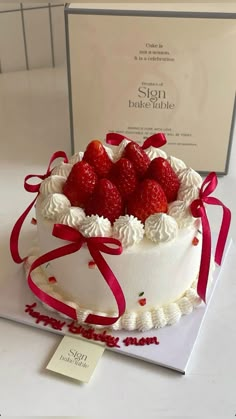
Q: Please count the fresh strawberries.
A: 7